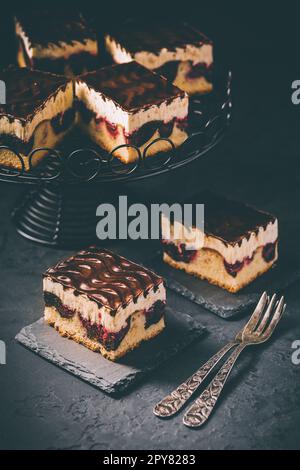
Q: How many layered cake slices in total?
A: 6